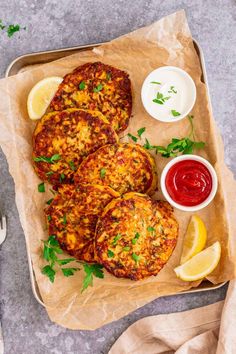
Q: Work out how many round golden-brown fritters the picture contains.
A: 5